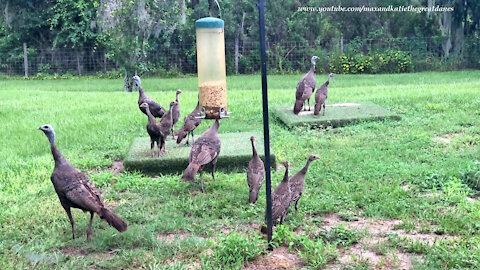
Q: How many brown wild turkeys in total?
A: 12